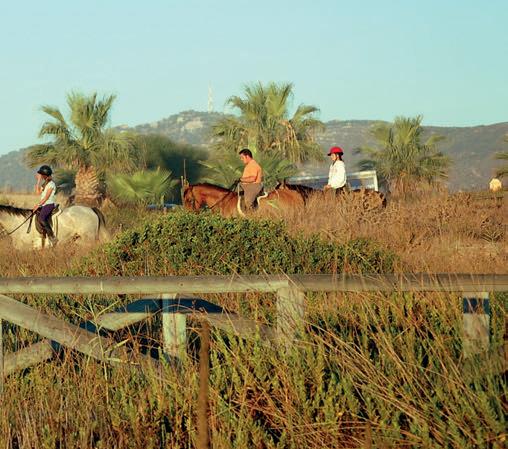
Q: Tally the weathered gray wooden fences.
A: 1